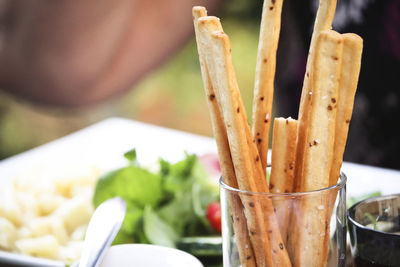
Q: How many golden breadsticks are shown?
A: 8